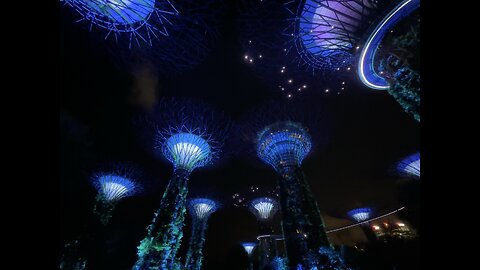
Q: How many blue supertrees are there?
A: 10